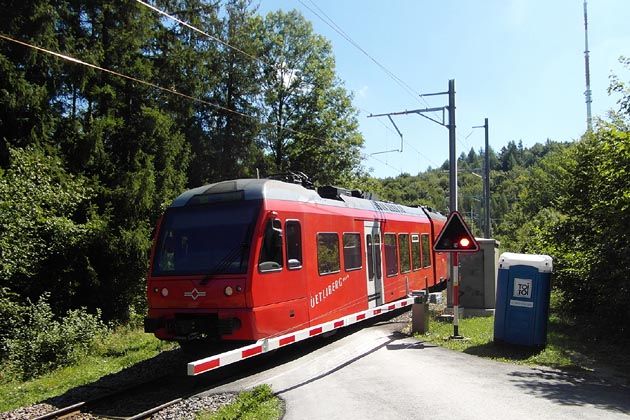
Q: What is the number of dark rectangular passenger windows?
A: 6